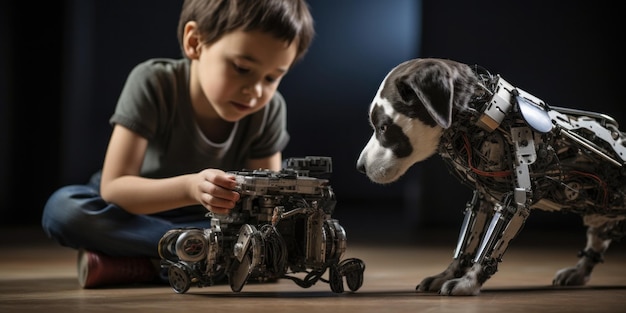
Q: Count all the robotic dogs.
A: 1